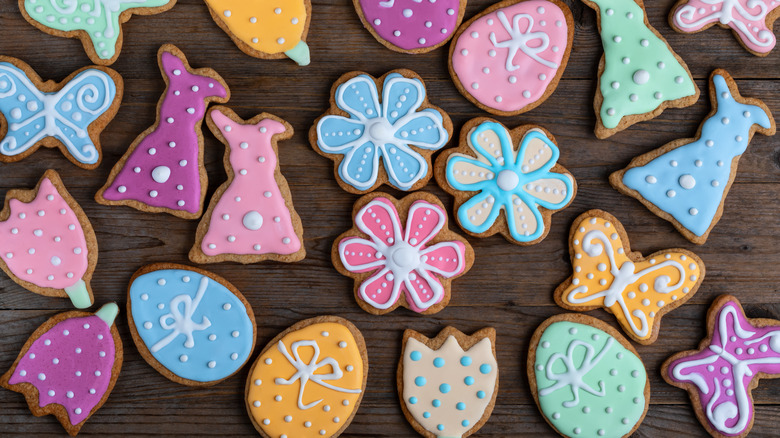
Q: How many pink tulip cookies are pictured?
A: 1